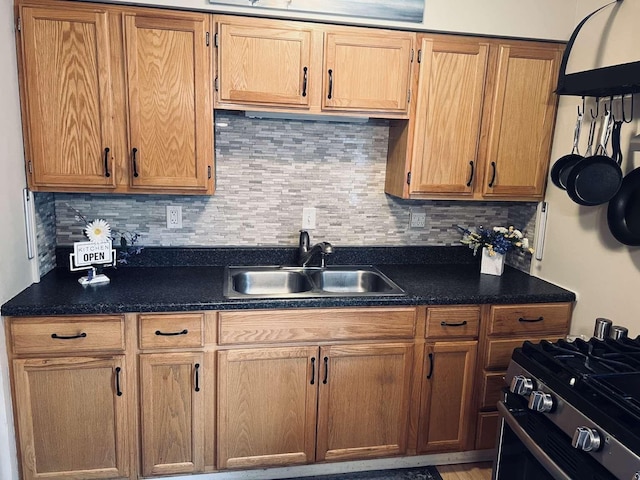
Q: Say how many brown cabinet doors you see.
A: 11